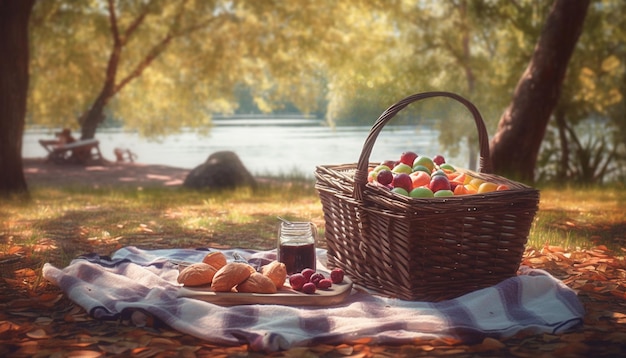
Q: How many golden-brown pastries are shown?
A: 5